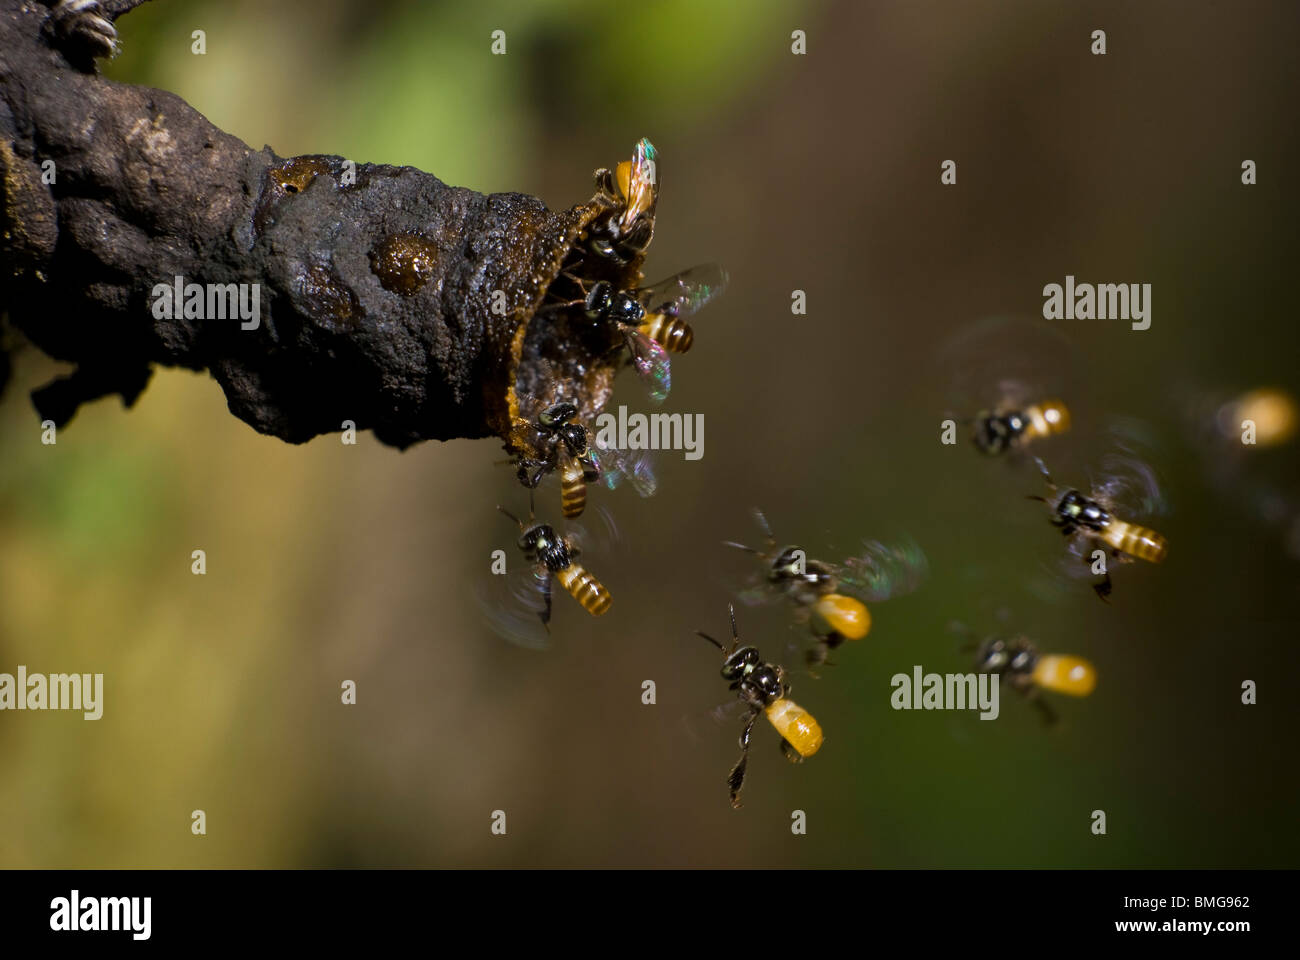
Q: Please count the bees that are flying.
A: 7